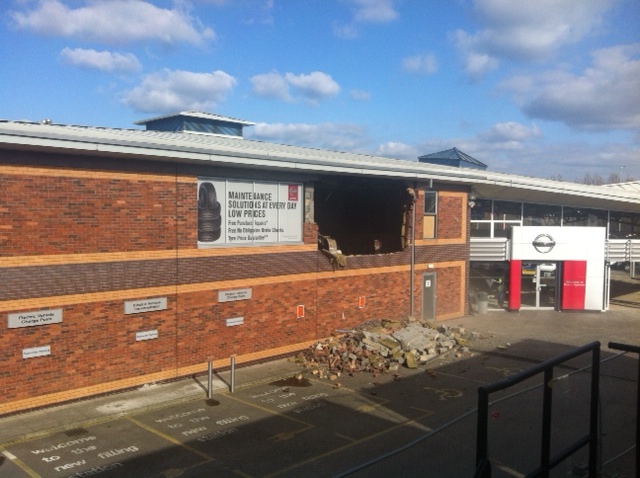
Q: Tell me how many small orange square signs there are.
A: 2